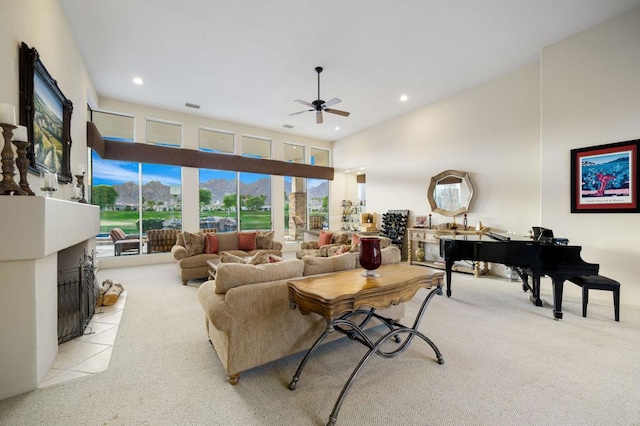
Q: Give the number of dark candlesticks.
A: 3